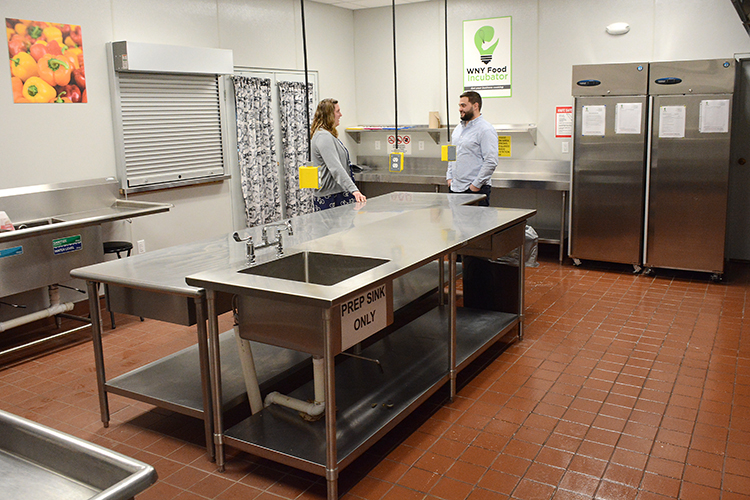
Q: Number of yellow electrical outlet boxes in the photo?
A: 3